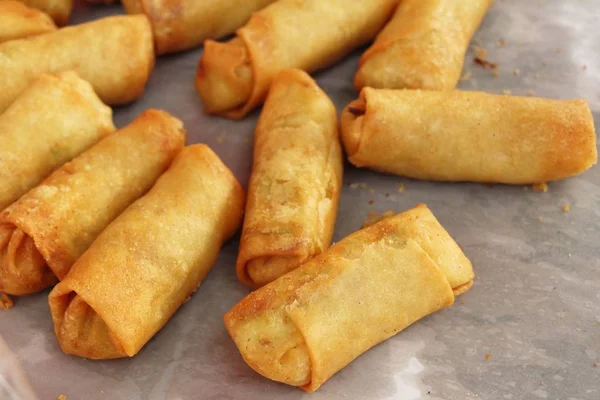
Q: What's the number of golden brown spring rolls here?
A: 12